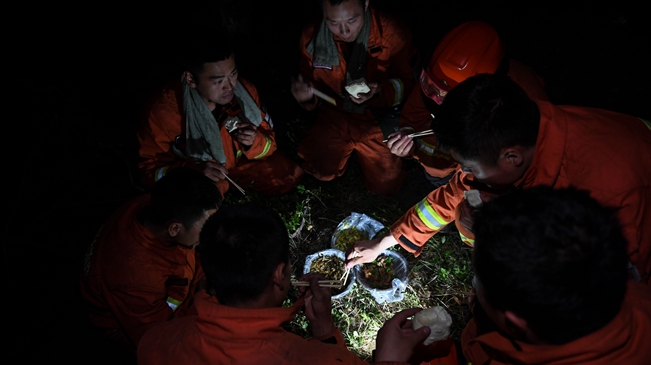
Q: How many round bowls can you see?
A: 3